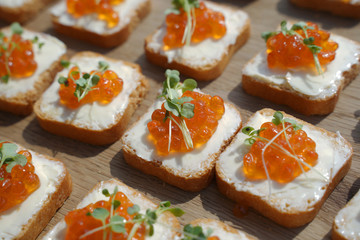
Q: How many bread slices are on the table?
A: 13